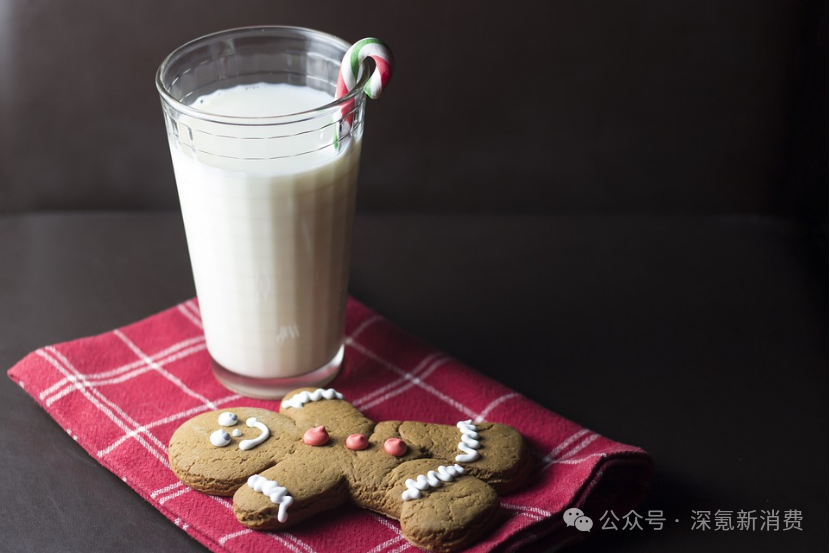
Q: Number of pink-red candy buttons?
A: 3